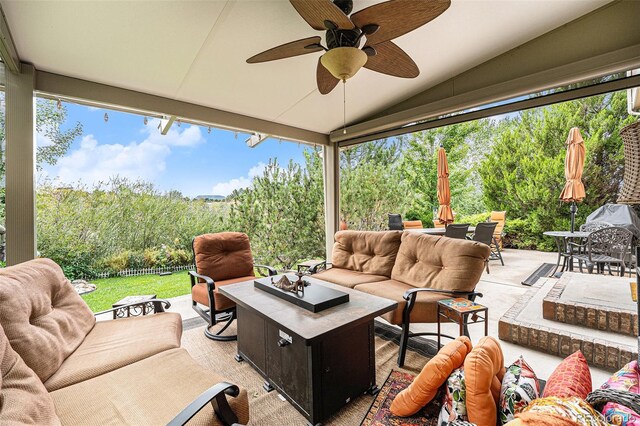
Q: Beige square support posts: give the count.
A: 2